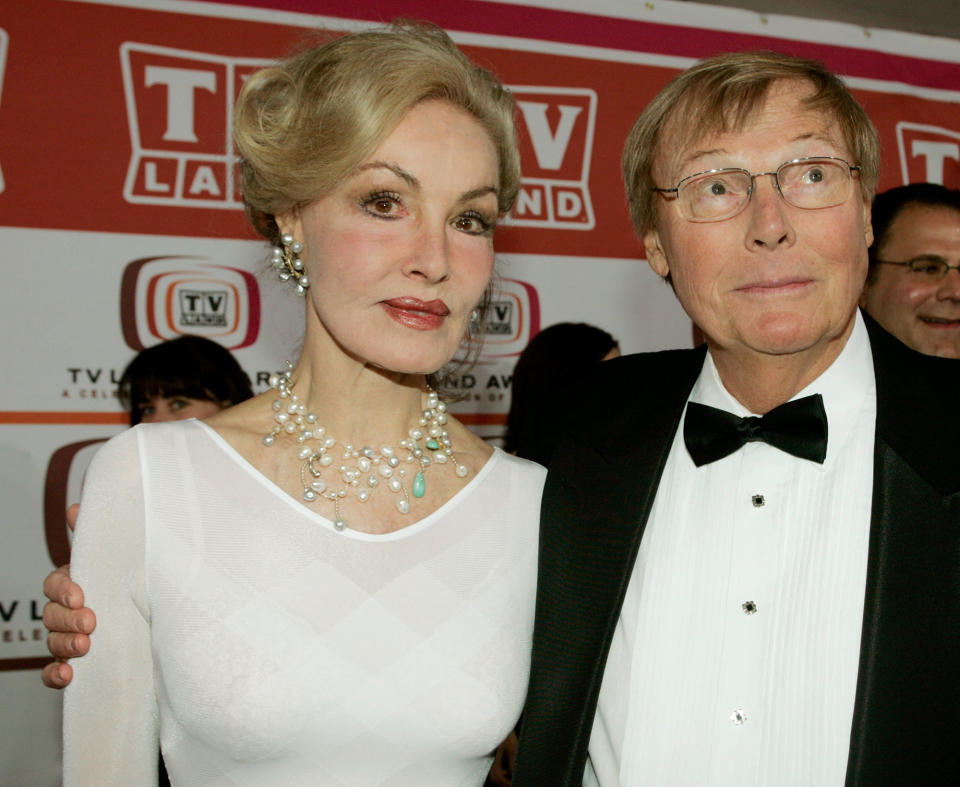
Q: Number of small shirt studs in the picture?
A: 3